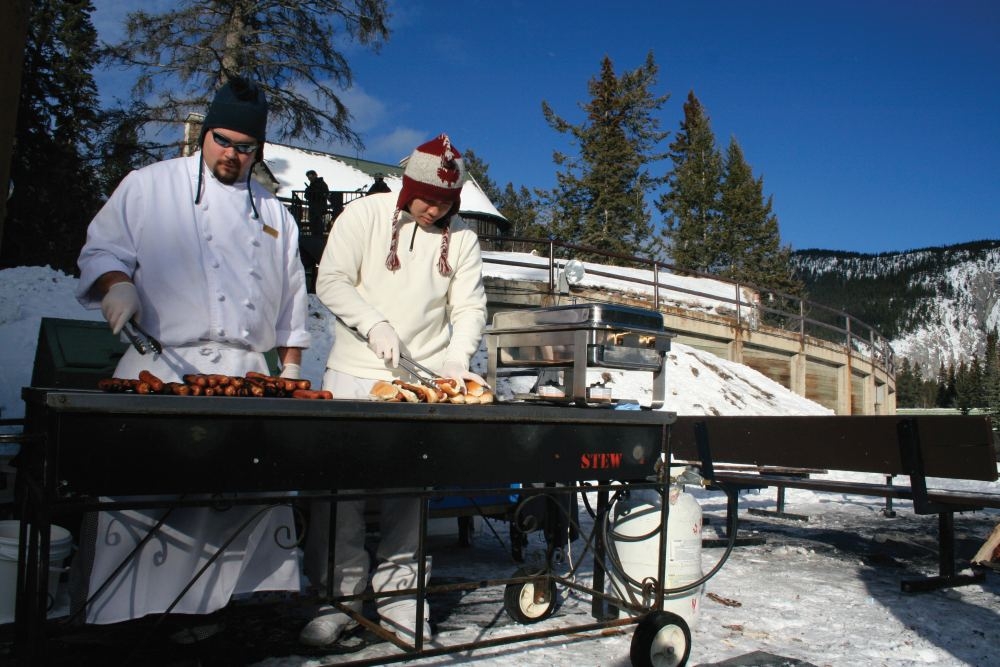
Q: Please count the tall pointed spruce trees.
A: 3